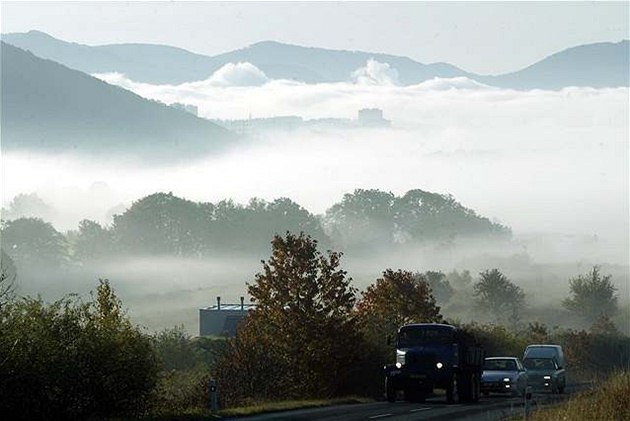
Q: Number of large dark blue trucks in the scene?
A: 1